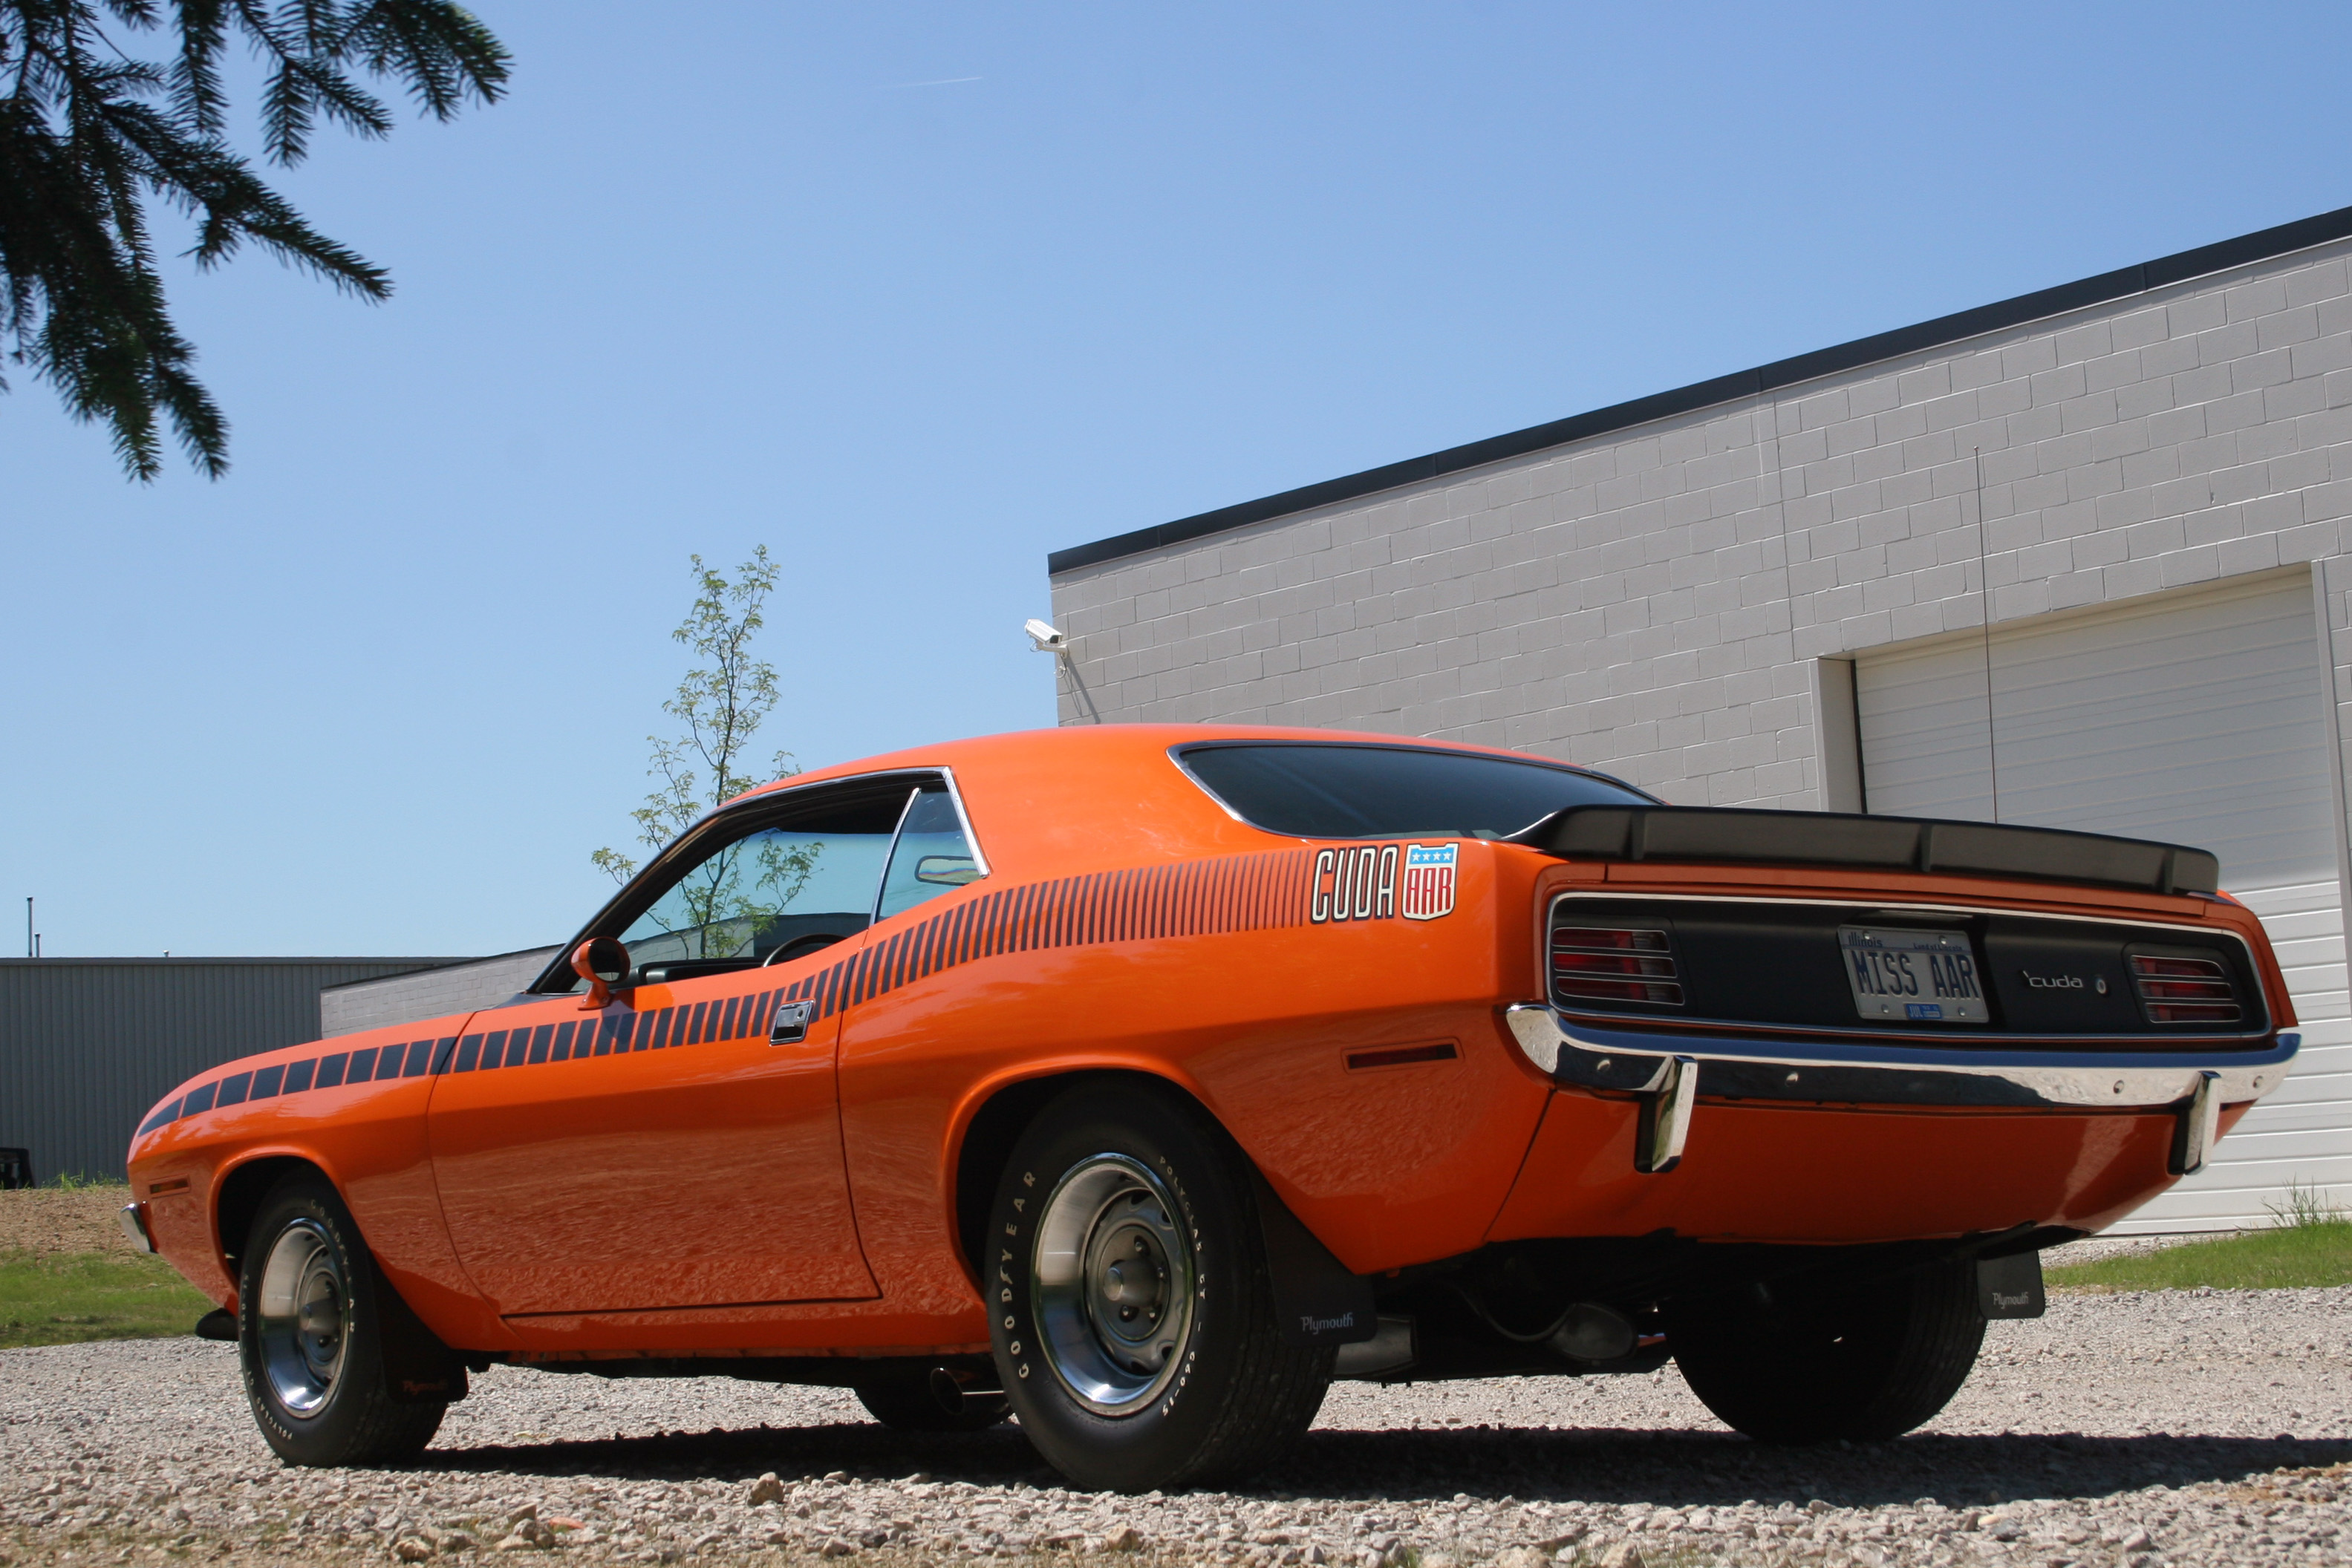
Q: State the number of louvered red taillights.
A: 2